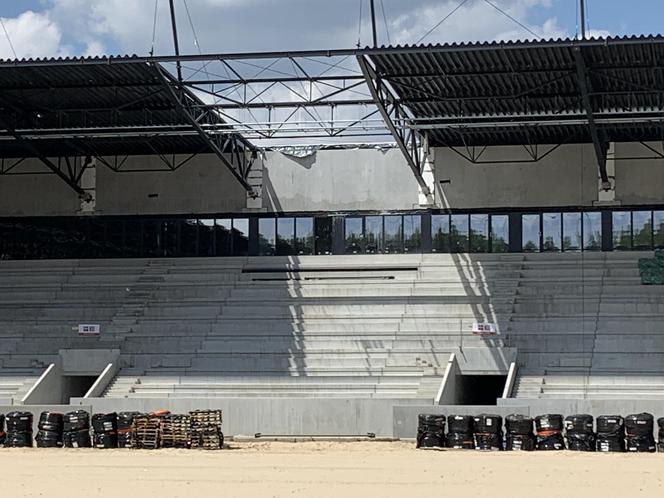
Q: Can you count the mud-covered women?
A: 0